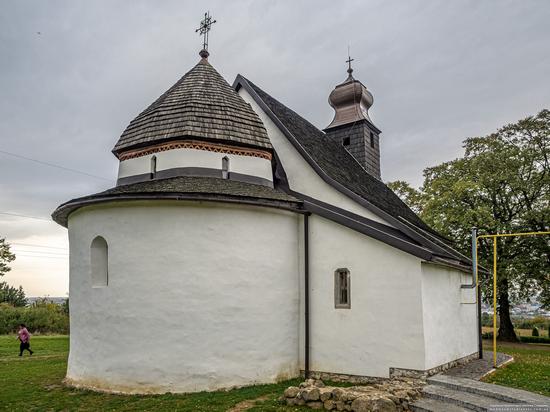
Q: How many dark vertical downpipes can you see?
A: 2